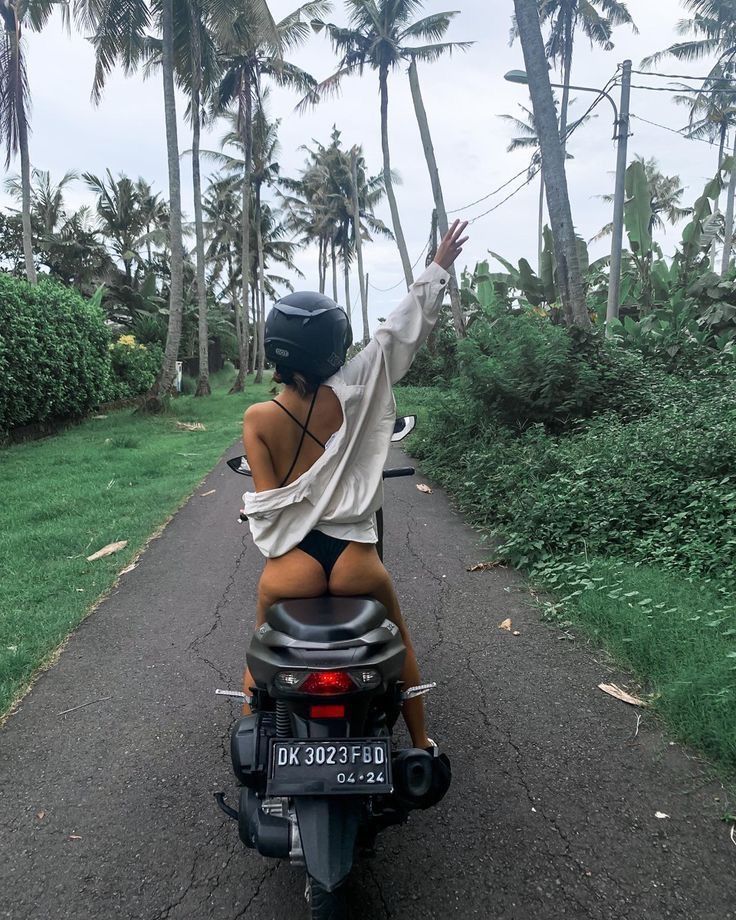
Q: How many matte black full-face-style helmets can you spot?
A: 1